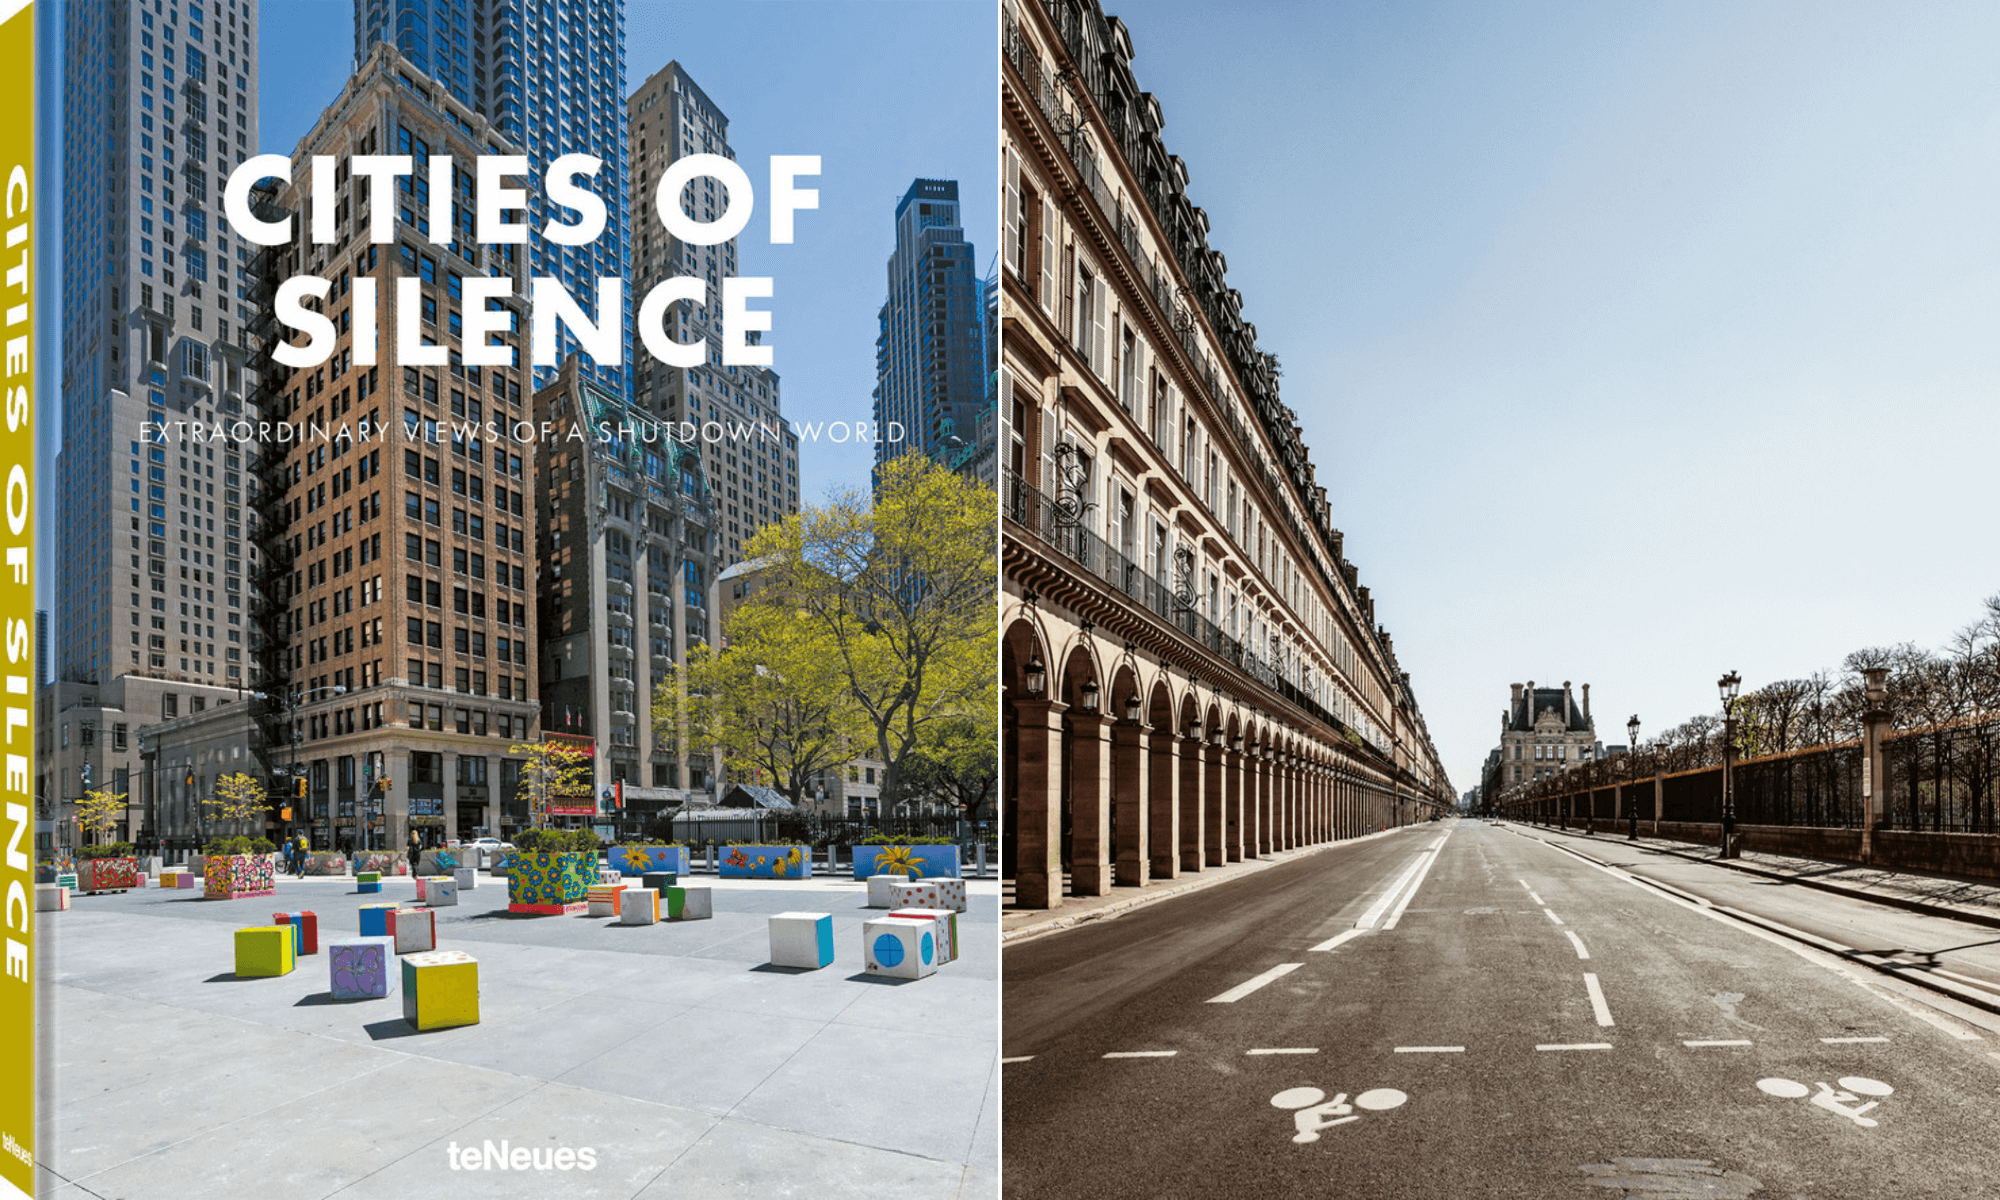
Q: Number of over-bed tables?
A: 0